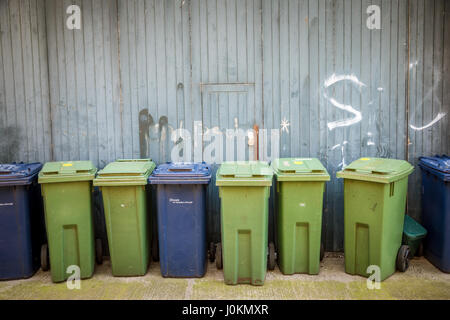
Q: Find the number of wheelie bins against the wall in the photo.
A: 8